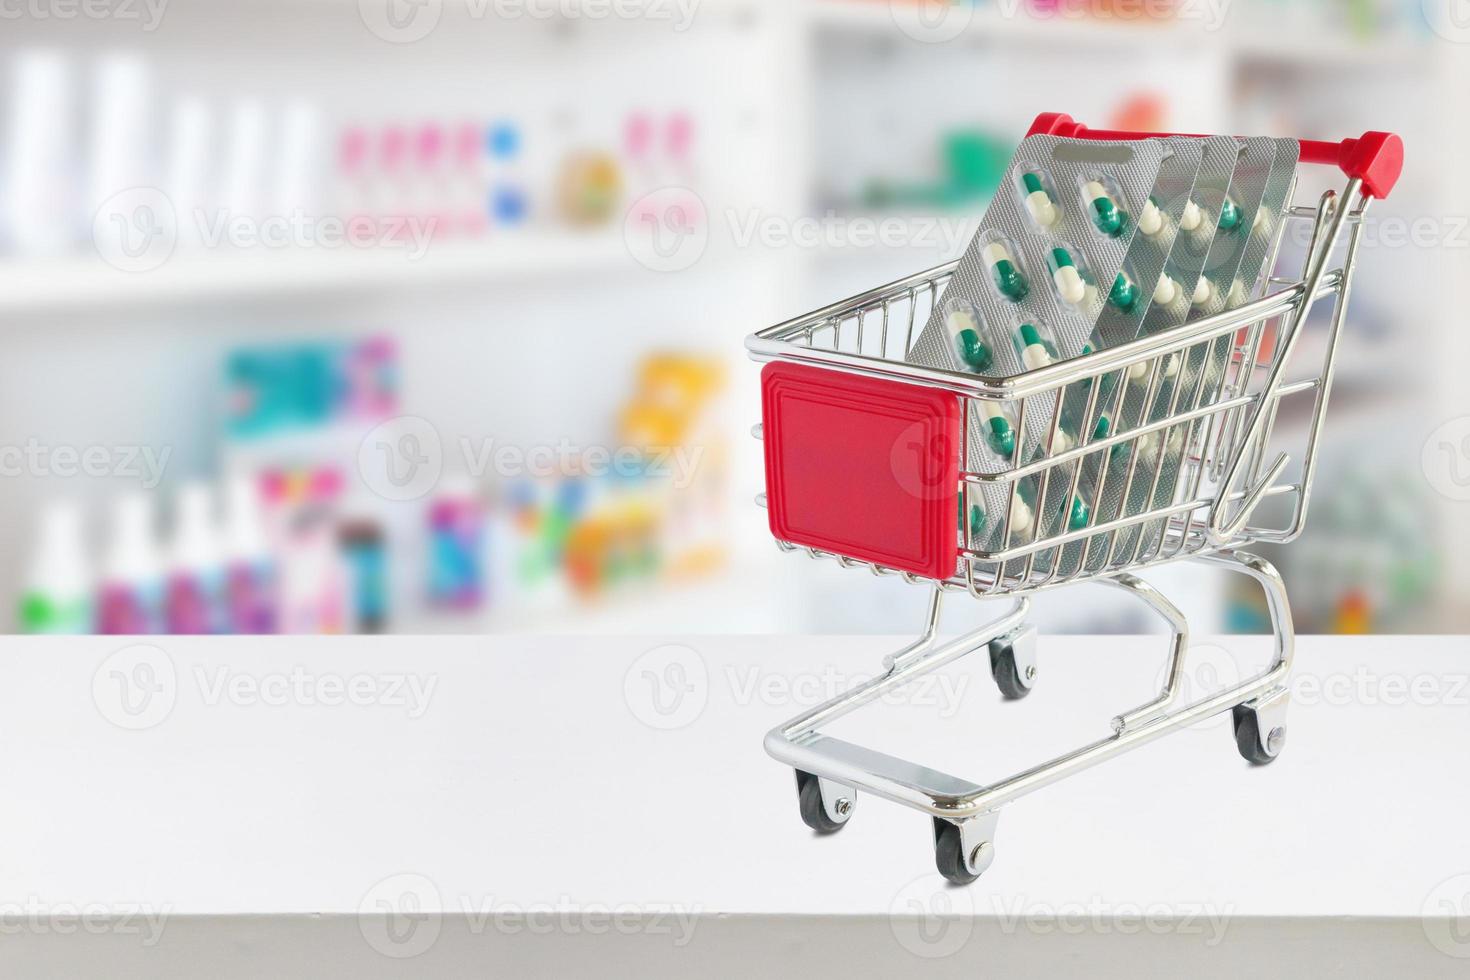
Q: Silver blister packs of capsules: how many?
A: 5